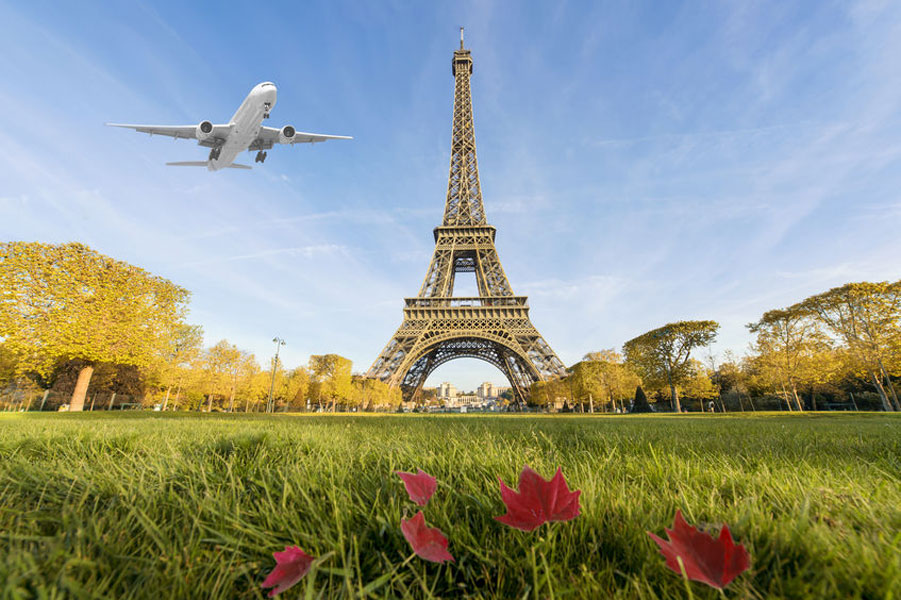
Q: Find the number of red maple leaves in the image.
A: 5